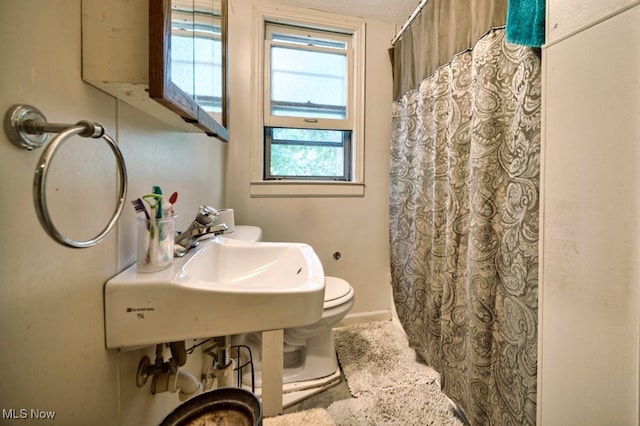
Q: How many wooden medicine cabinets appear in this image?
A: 1